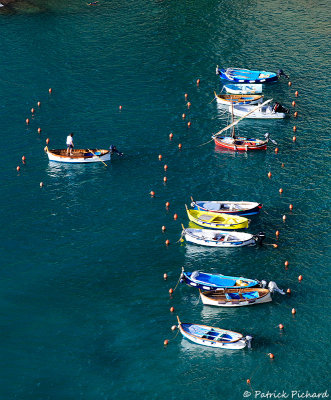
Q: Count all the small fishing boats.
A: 12